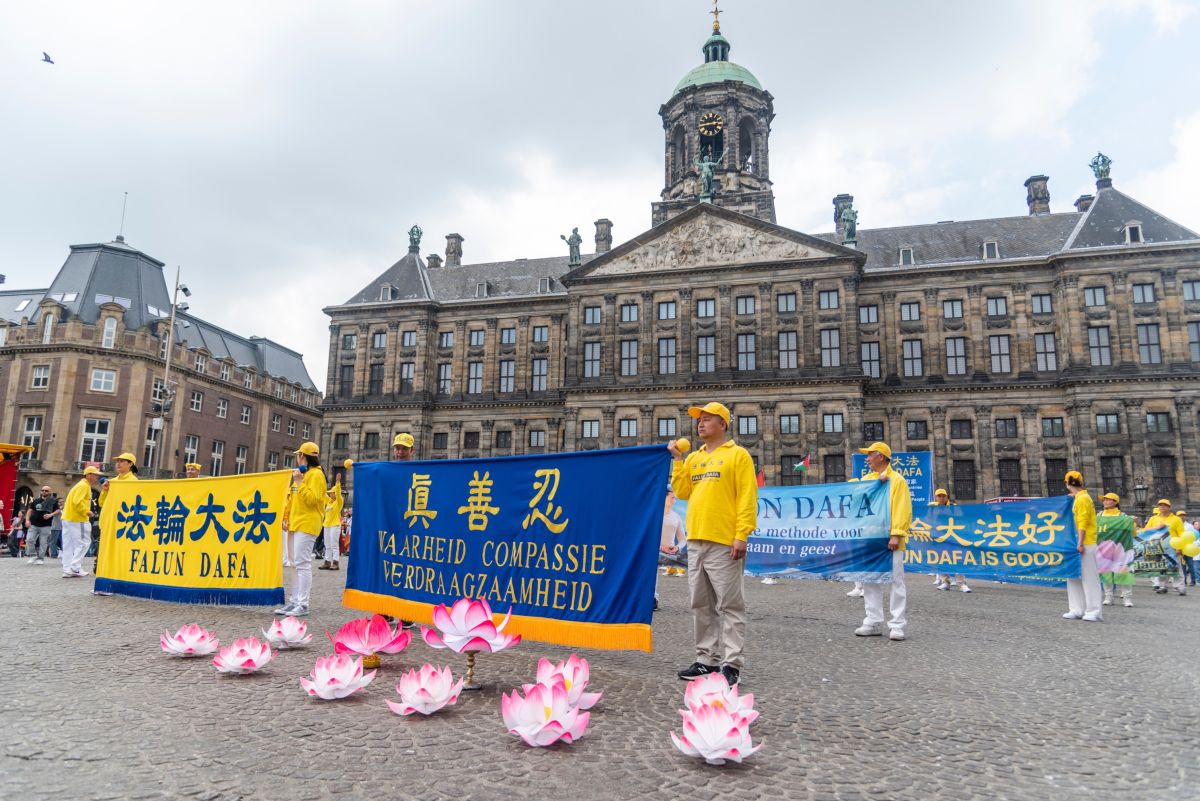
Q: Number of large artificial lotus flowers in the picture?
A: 11